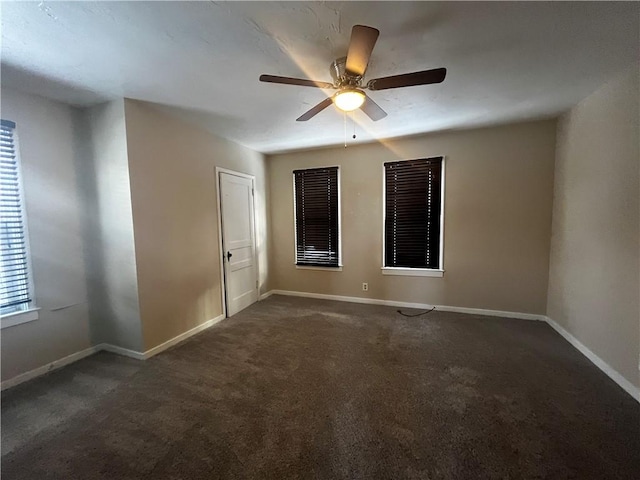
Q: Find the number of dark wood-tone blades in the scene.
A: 5